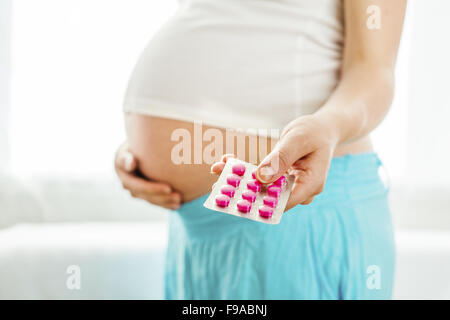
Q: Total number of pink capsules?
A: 12